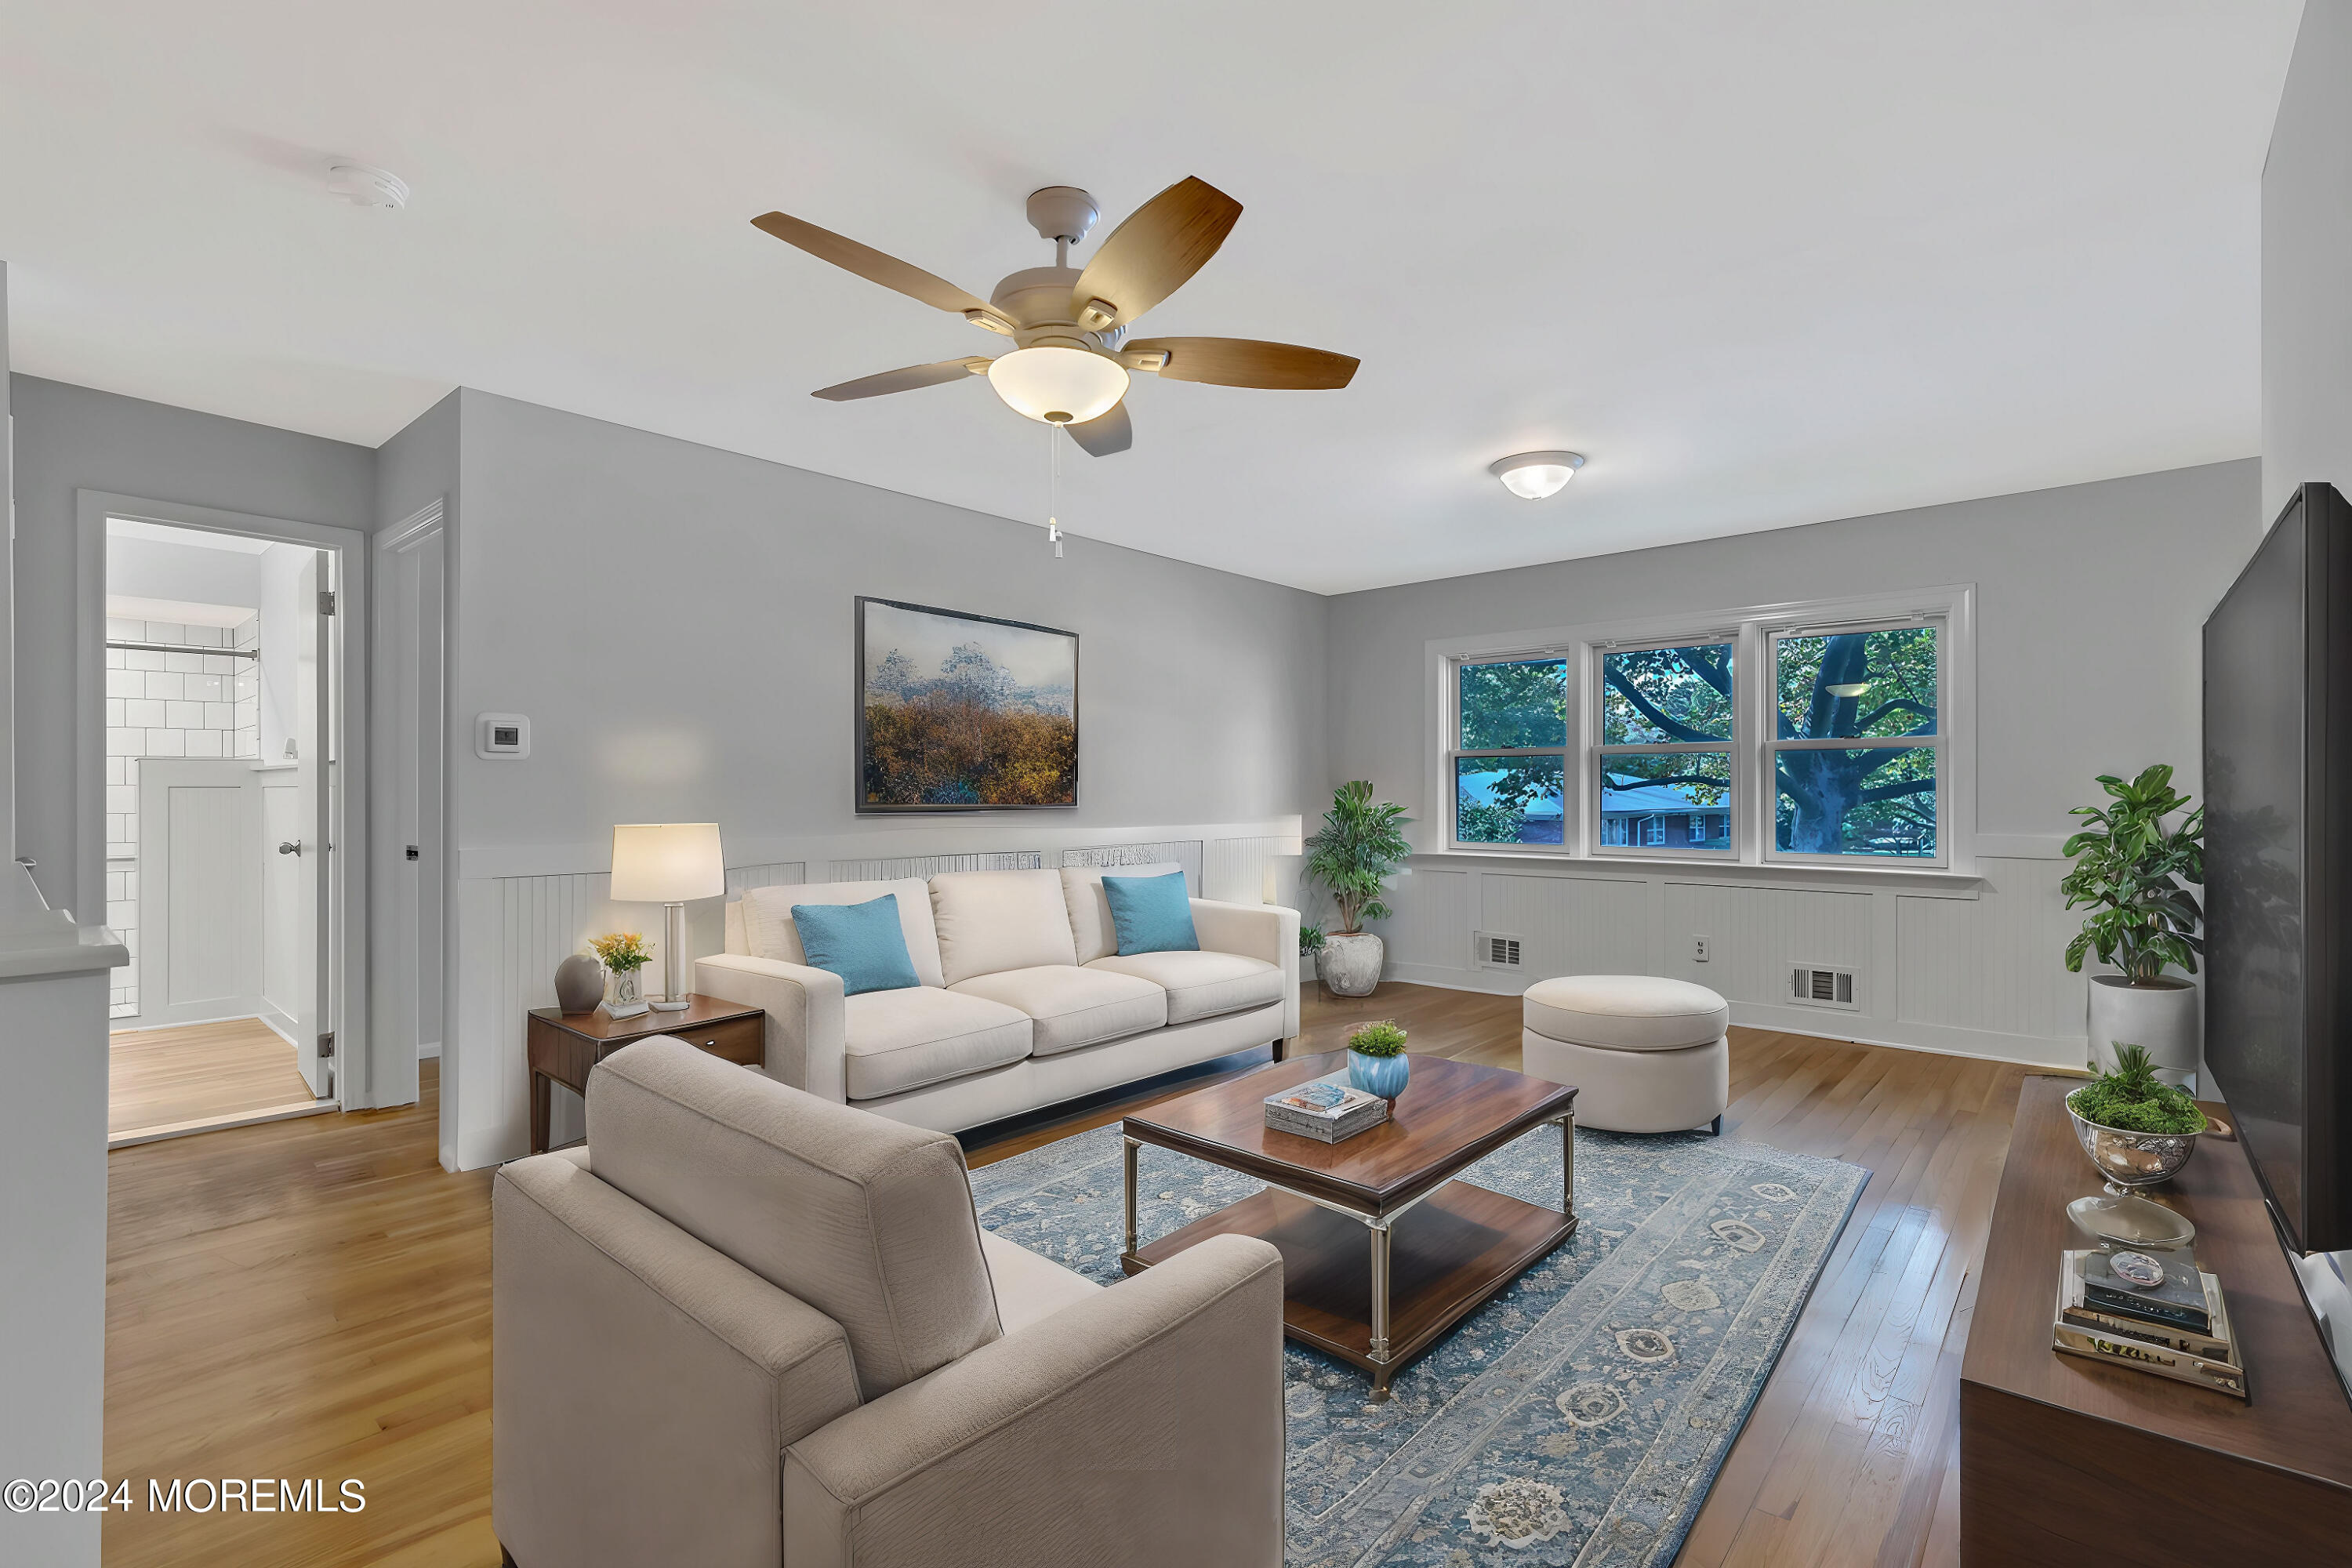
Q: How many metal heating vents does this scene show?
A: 2